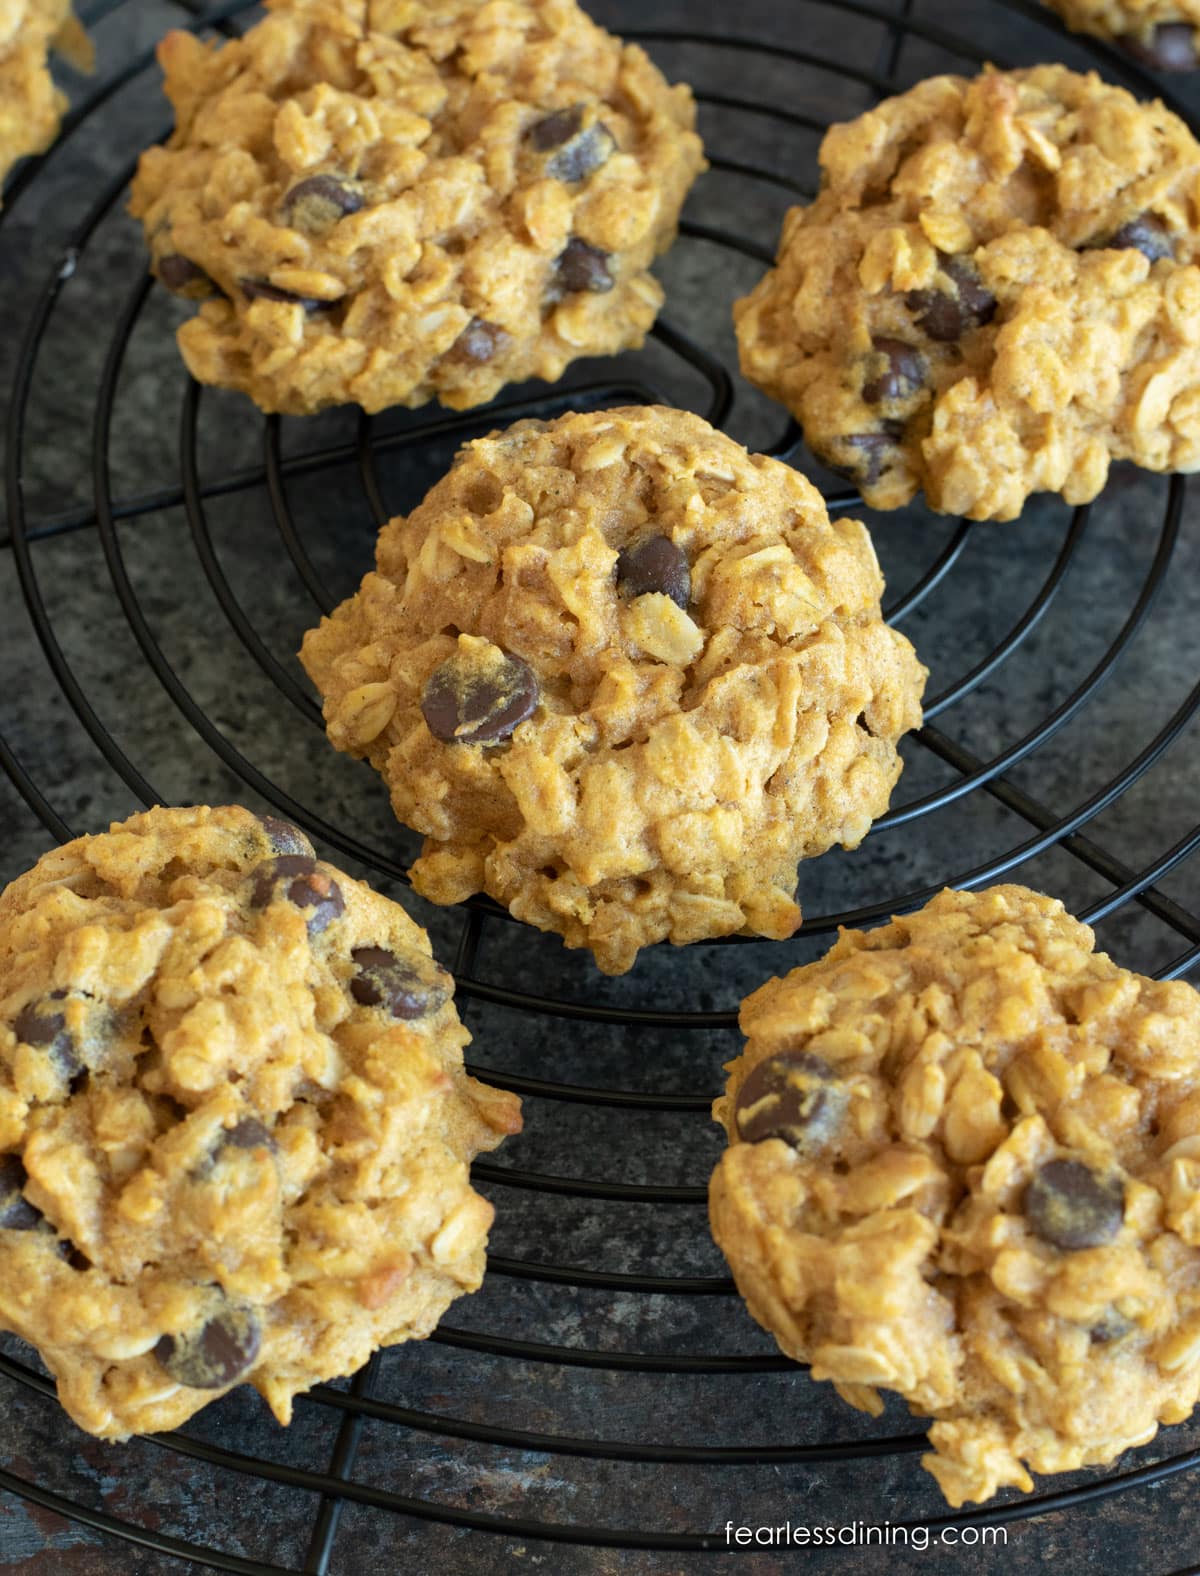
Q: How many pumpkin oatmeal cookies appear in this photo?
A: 7